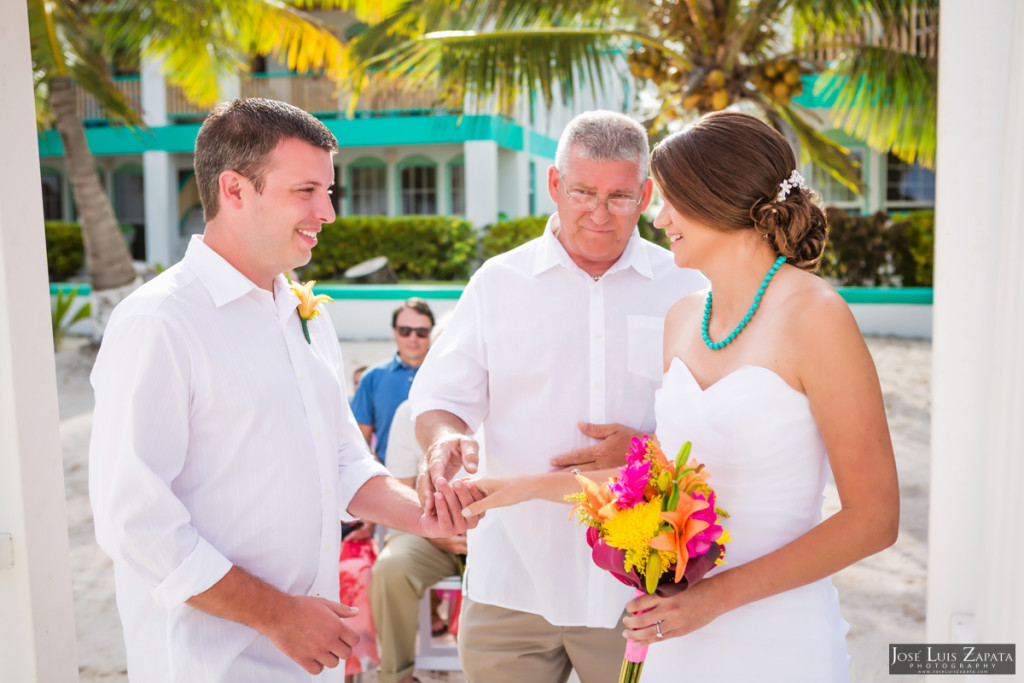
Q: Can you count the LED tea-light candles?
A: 0